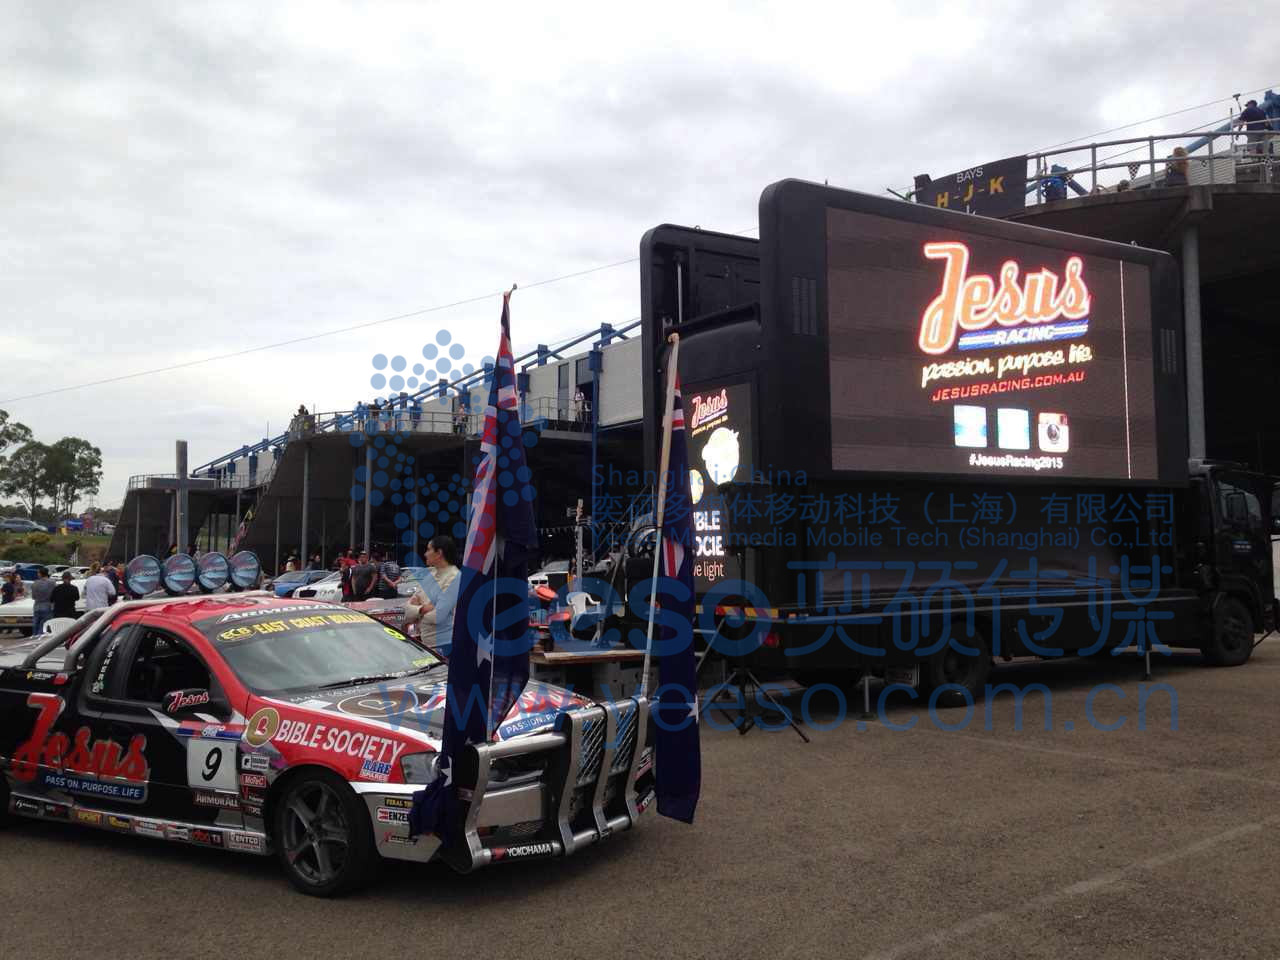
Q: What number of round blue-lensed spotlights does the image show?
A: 4